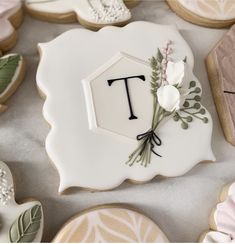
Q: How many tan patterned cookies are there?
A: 2